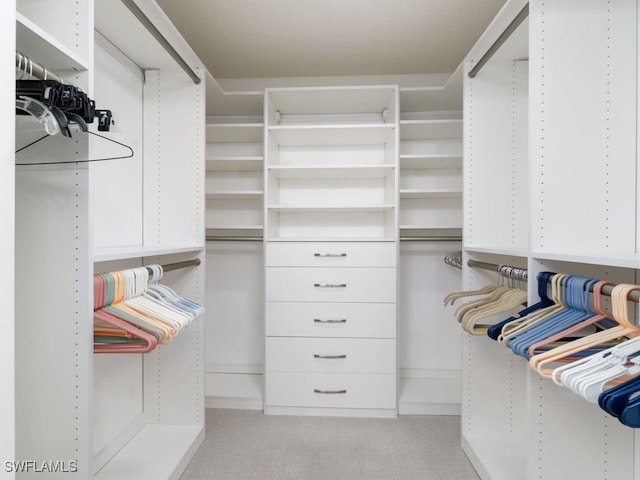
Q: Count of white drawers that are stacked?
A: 5